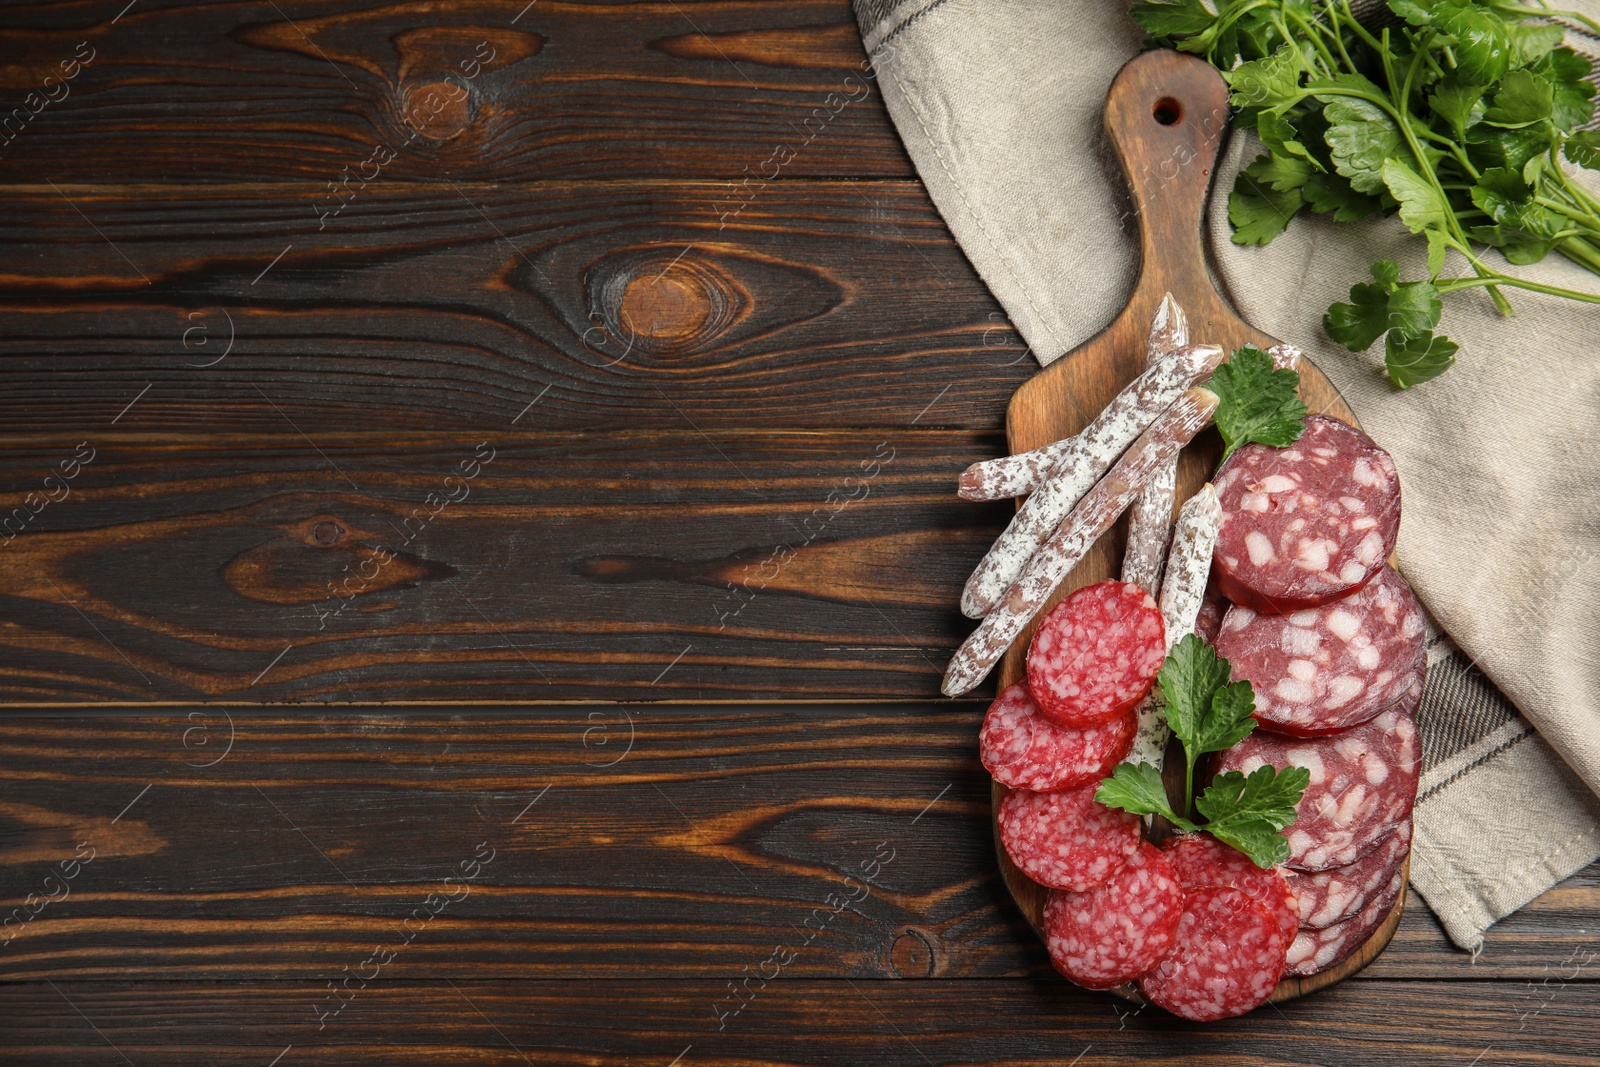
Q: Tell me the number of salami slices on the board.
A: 12